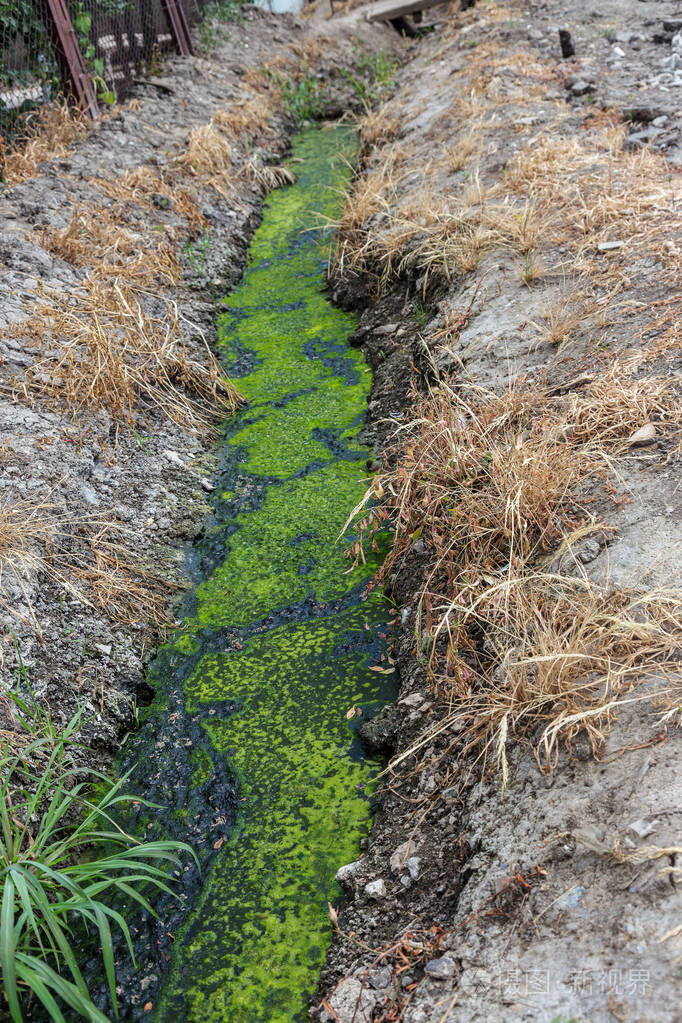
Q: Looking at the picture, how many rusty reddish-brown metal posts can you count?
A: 2